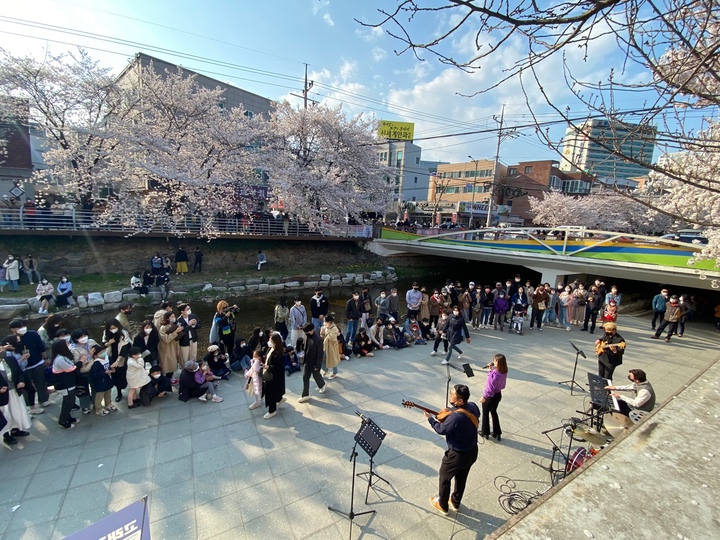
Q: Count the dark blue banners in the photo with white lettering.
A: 1